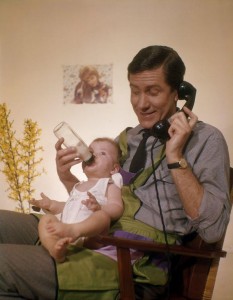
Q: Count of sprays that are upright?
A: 2